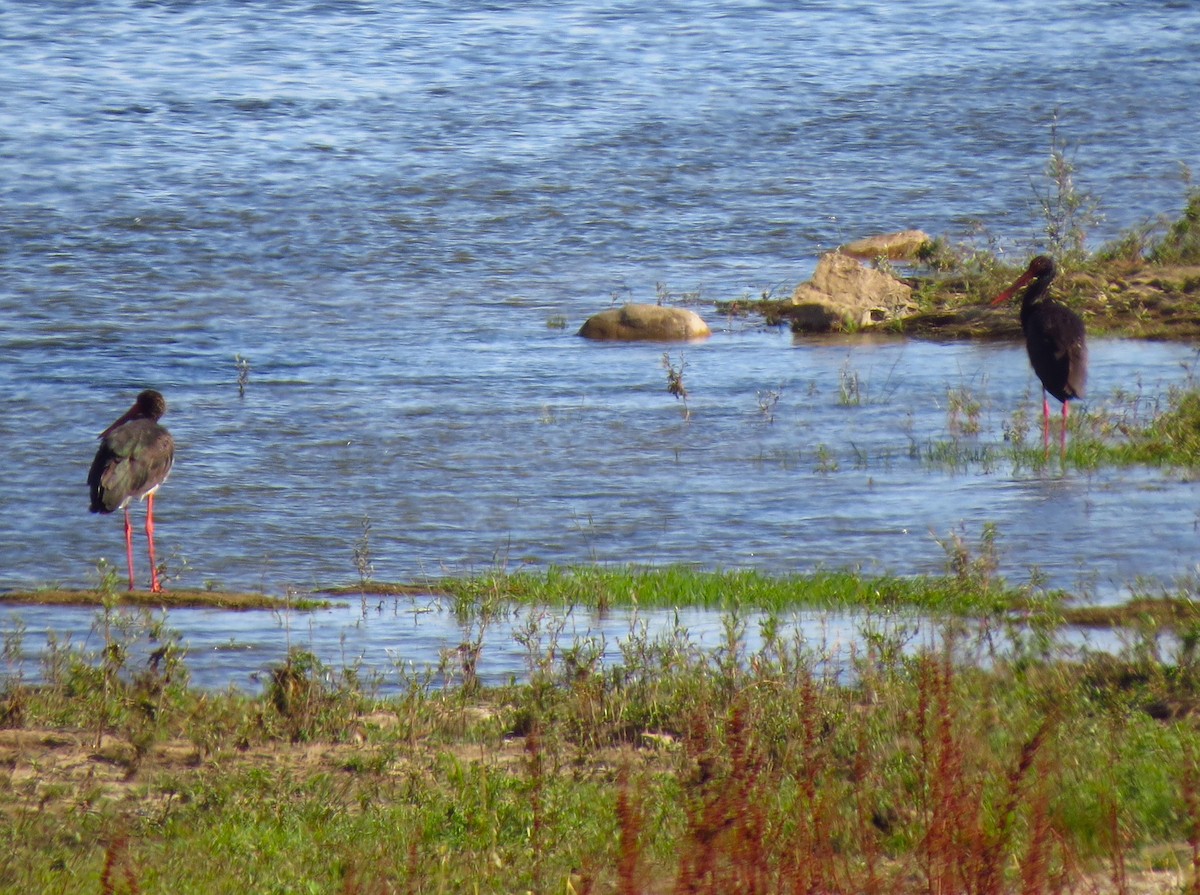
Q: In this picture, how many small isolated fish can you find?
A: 0